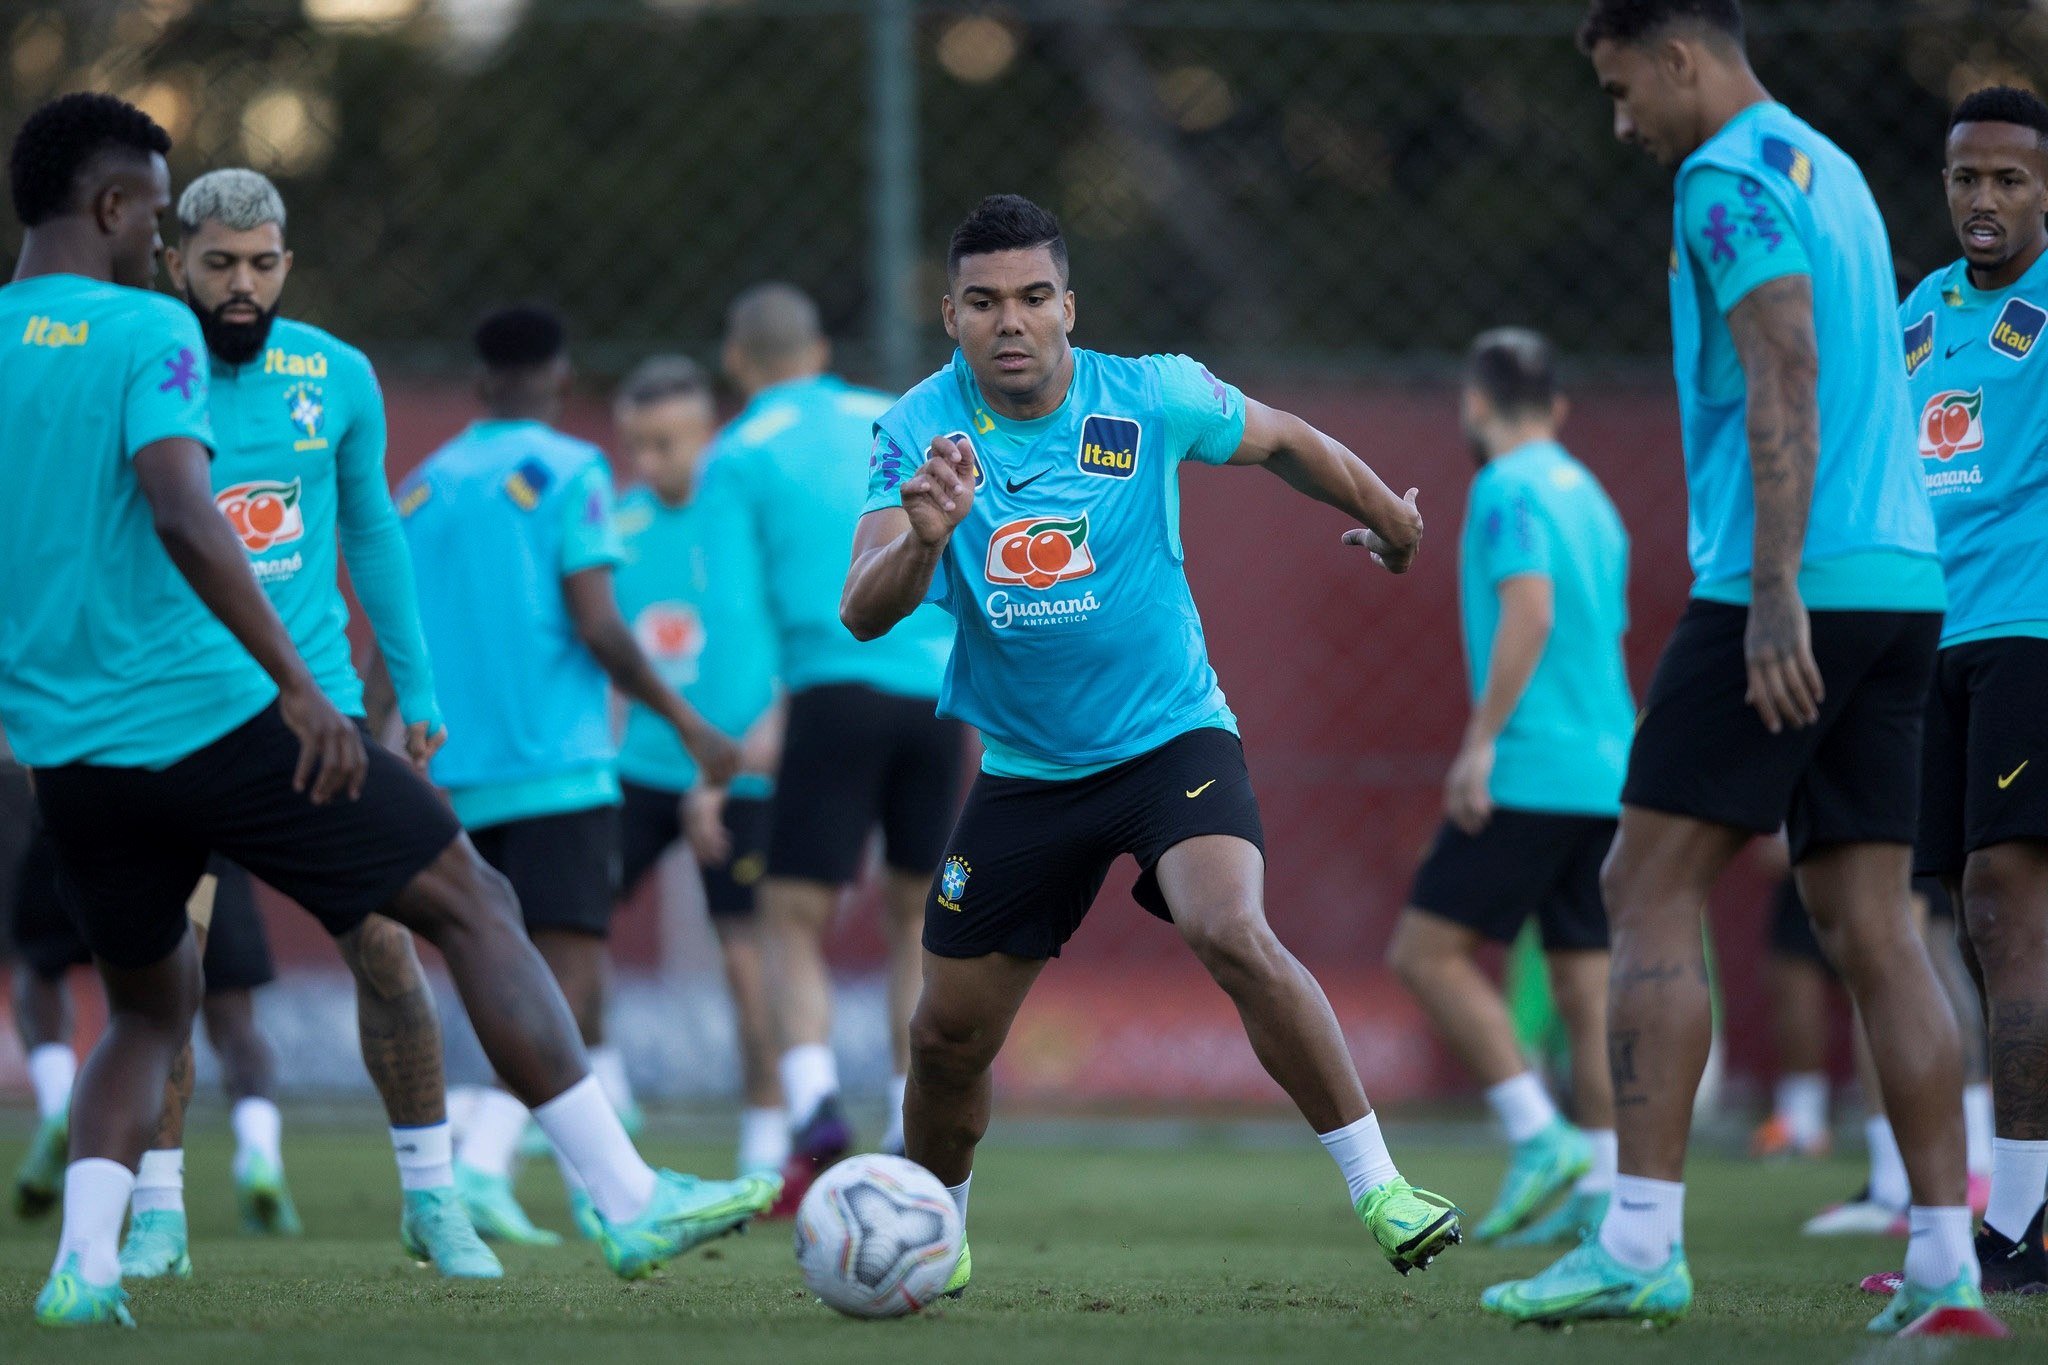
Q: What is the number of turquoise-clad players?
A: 9